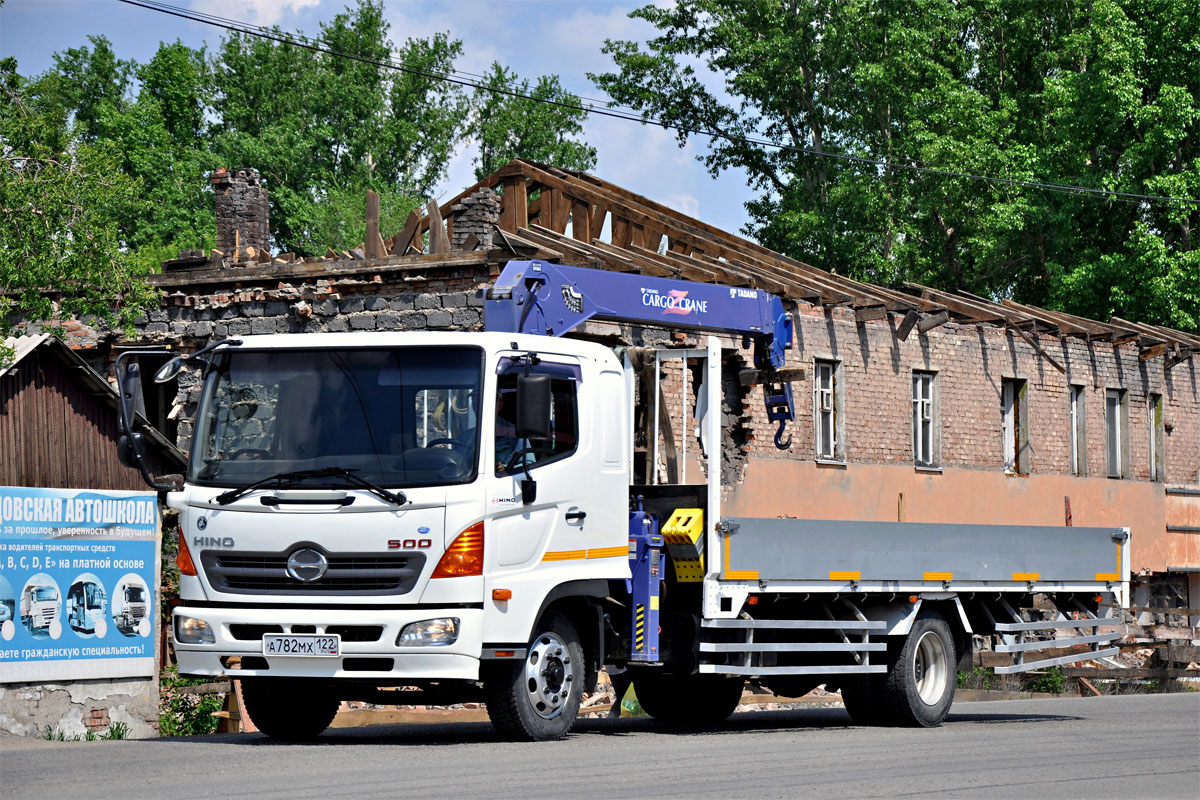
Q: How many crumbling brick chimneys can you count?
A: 2